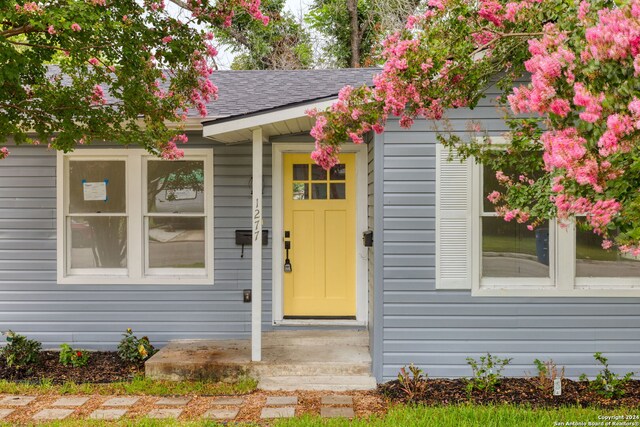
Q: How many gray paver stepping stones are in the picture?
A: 14